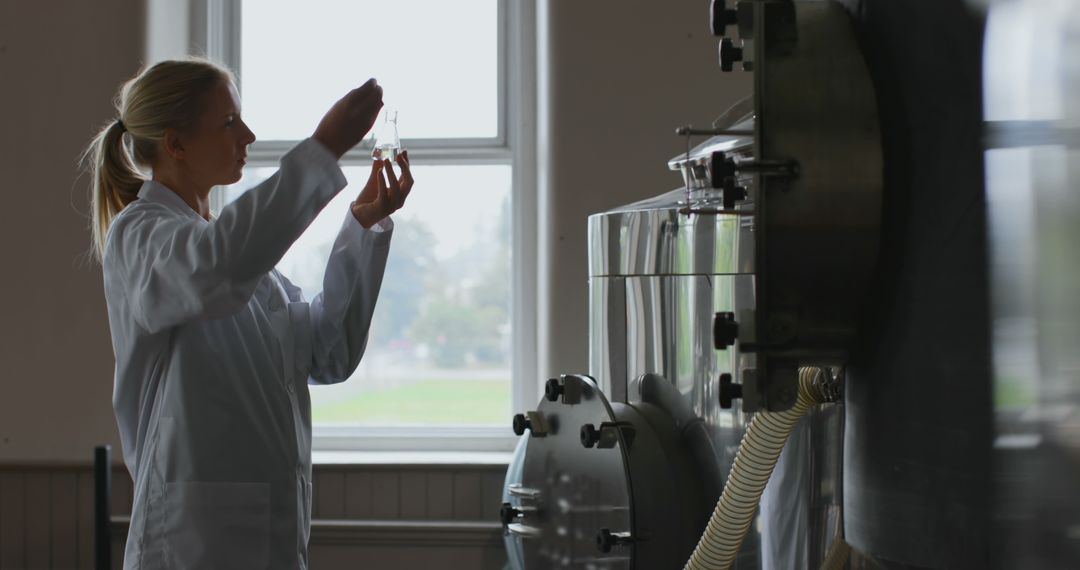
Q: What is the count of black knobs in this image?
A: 11